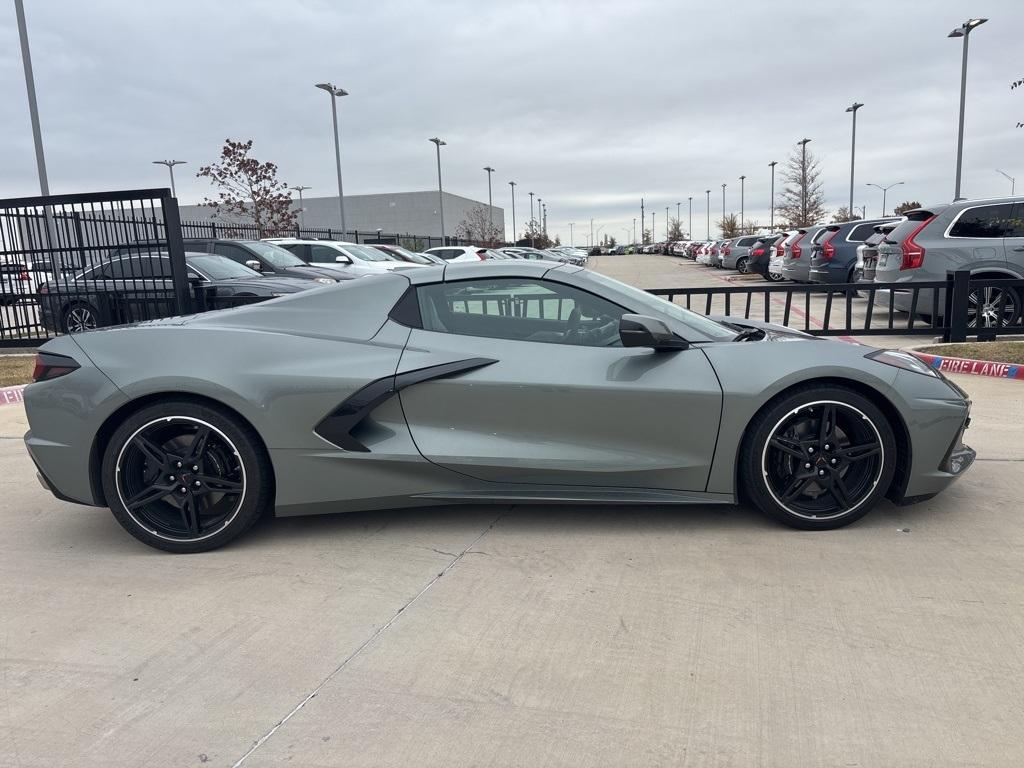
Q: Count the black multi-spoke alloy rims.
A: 2